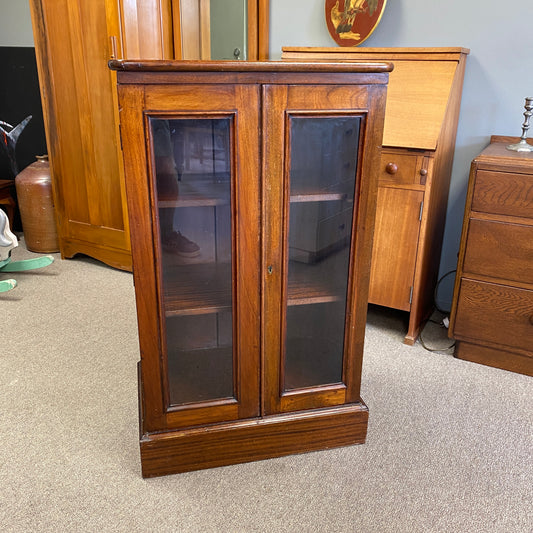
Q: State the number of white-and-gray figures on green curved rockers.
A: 1